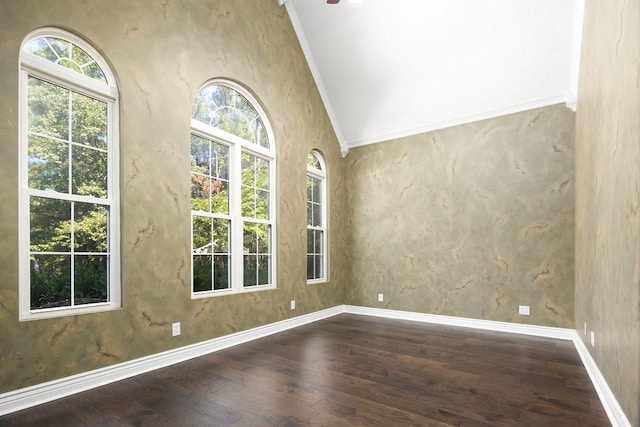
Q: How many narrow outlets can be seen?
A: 5